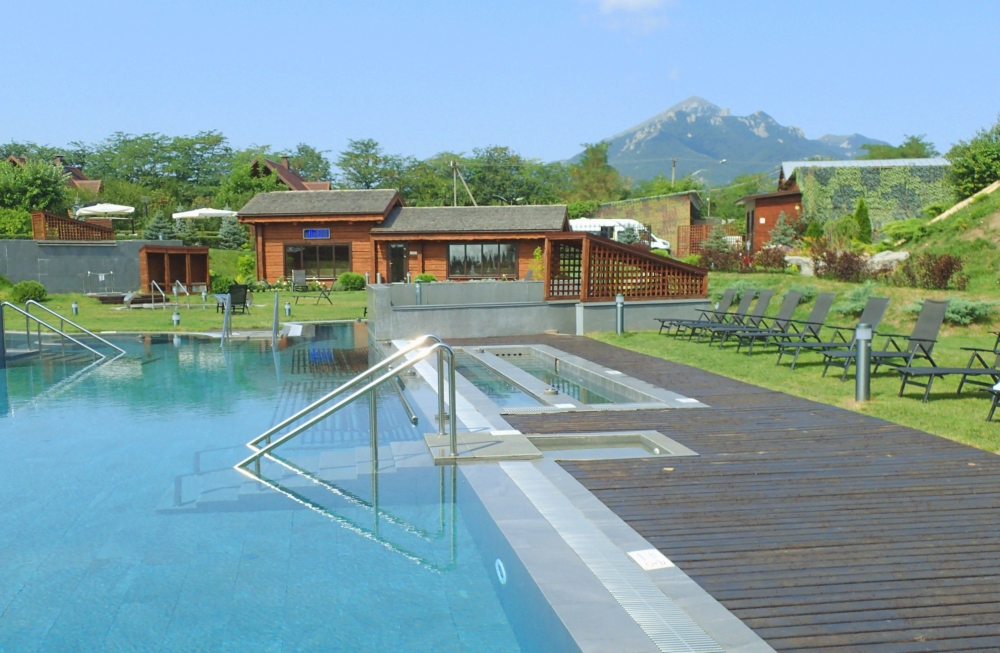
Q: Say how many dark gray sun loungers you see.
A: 12